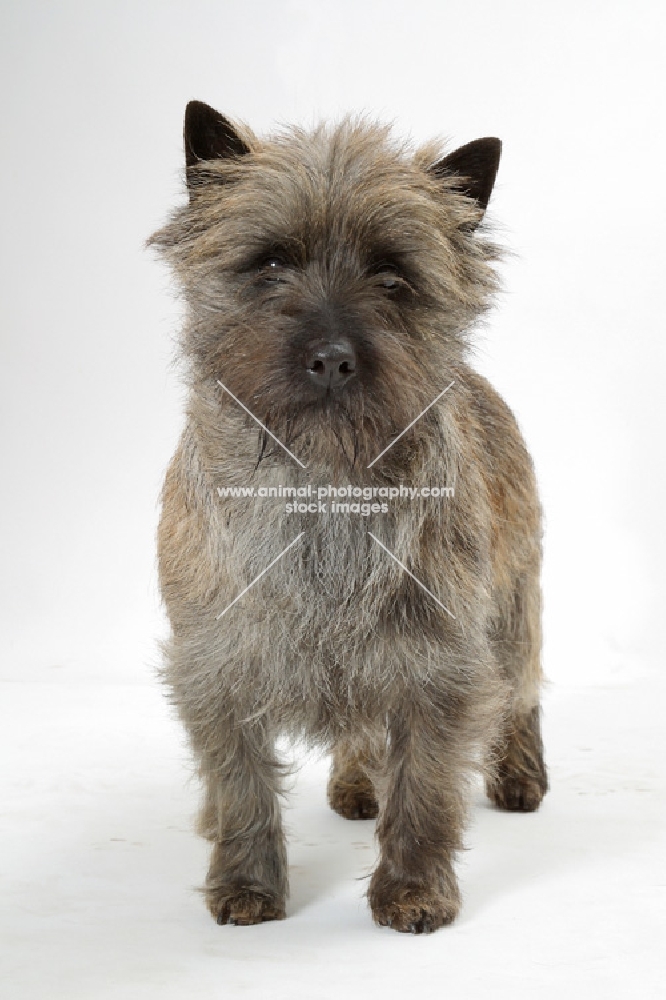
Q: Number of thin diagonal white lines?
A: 4